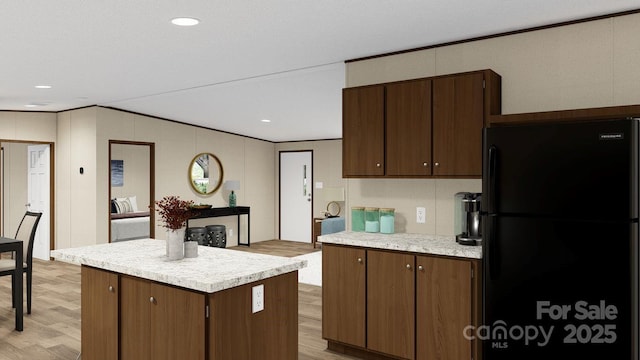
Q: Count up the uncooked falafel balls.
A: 0